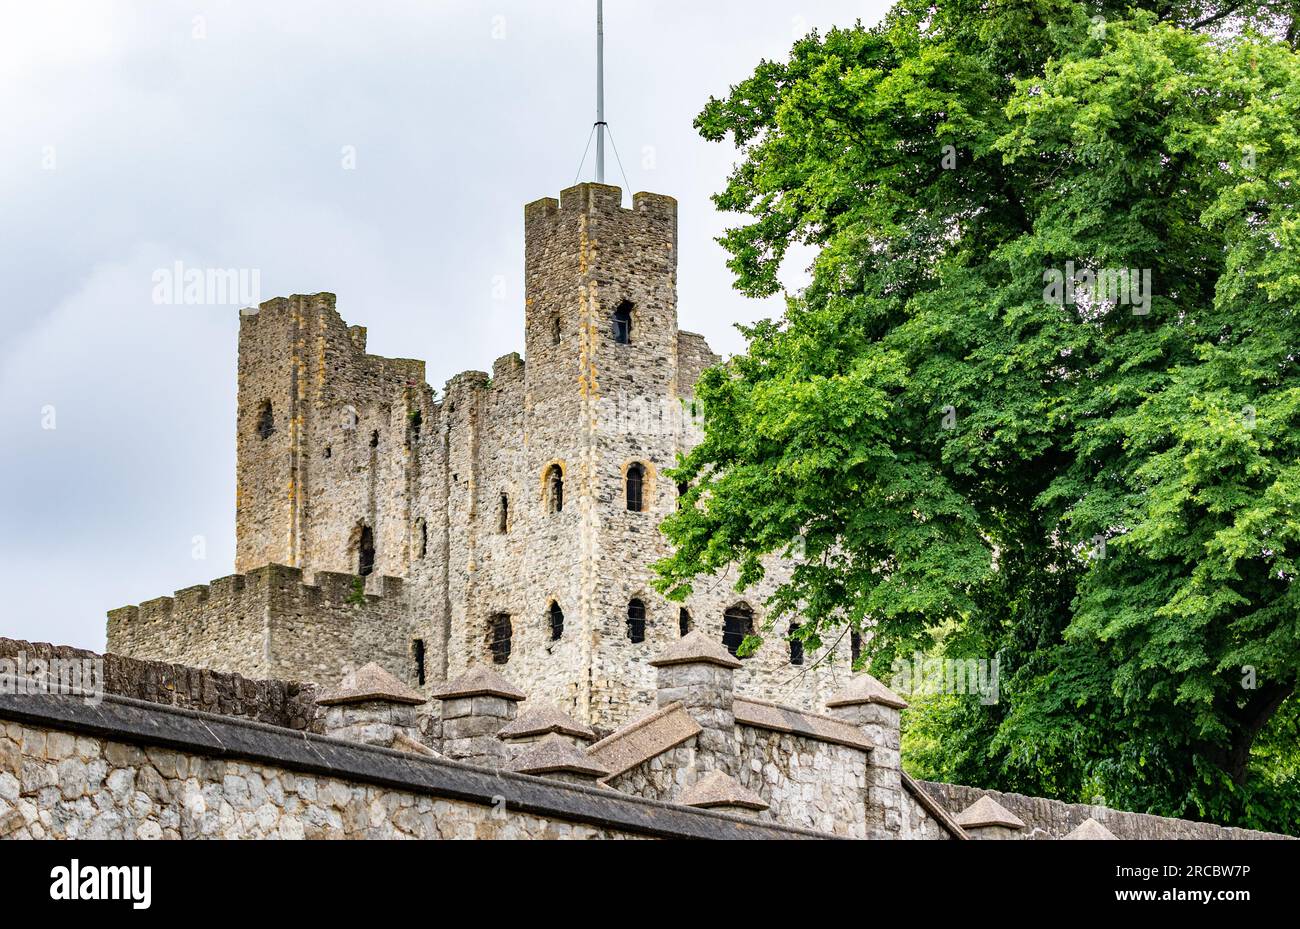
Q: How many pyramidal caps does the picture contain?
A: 9